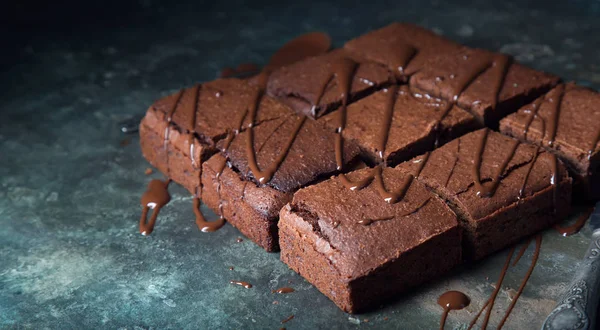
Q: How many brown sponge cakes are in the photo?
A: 9